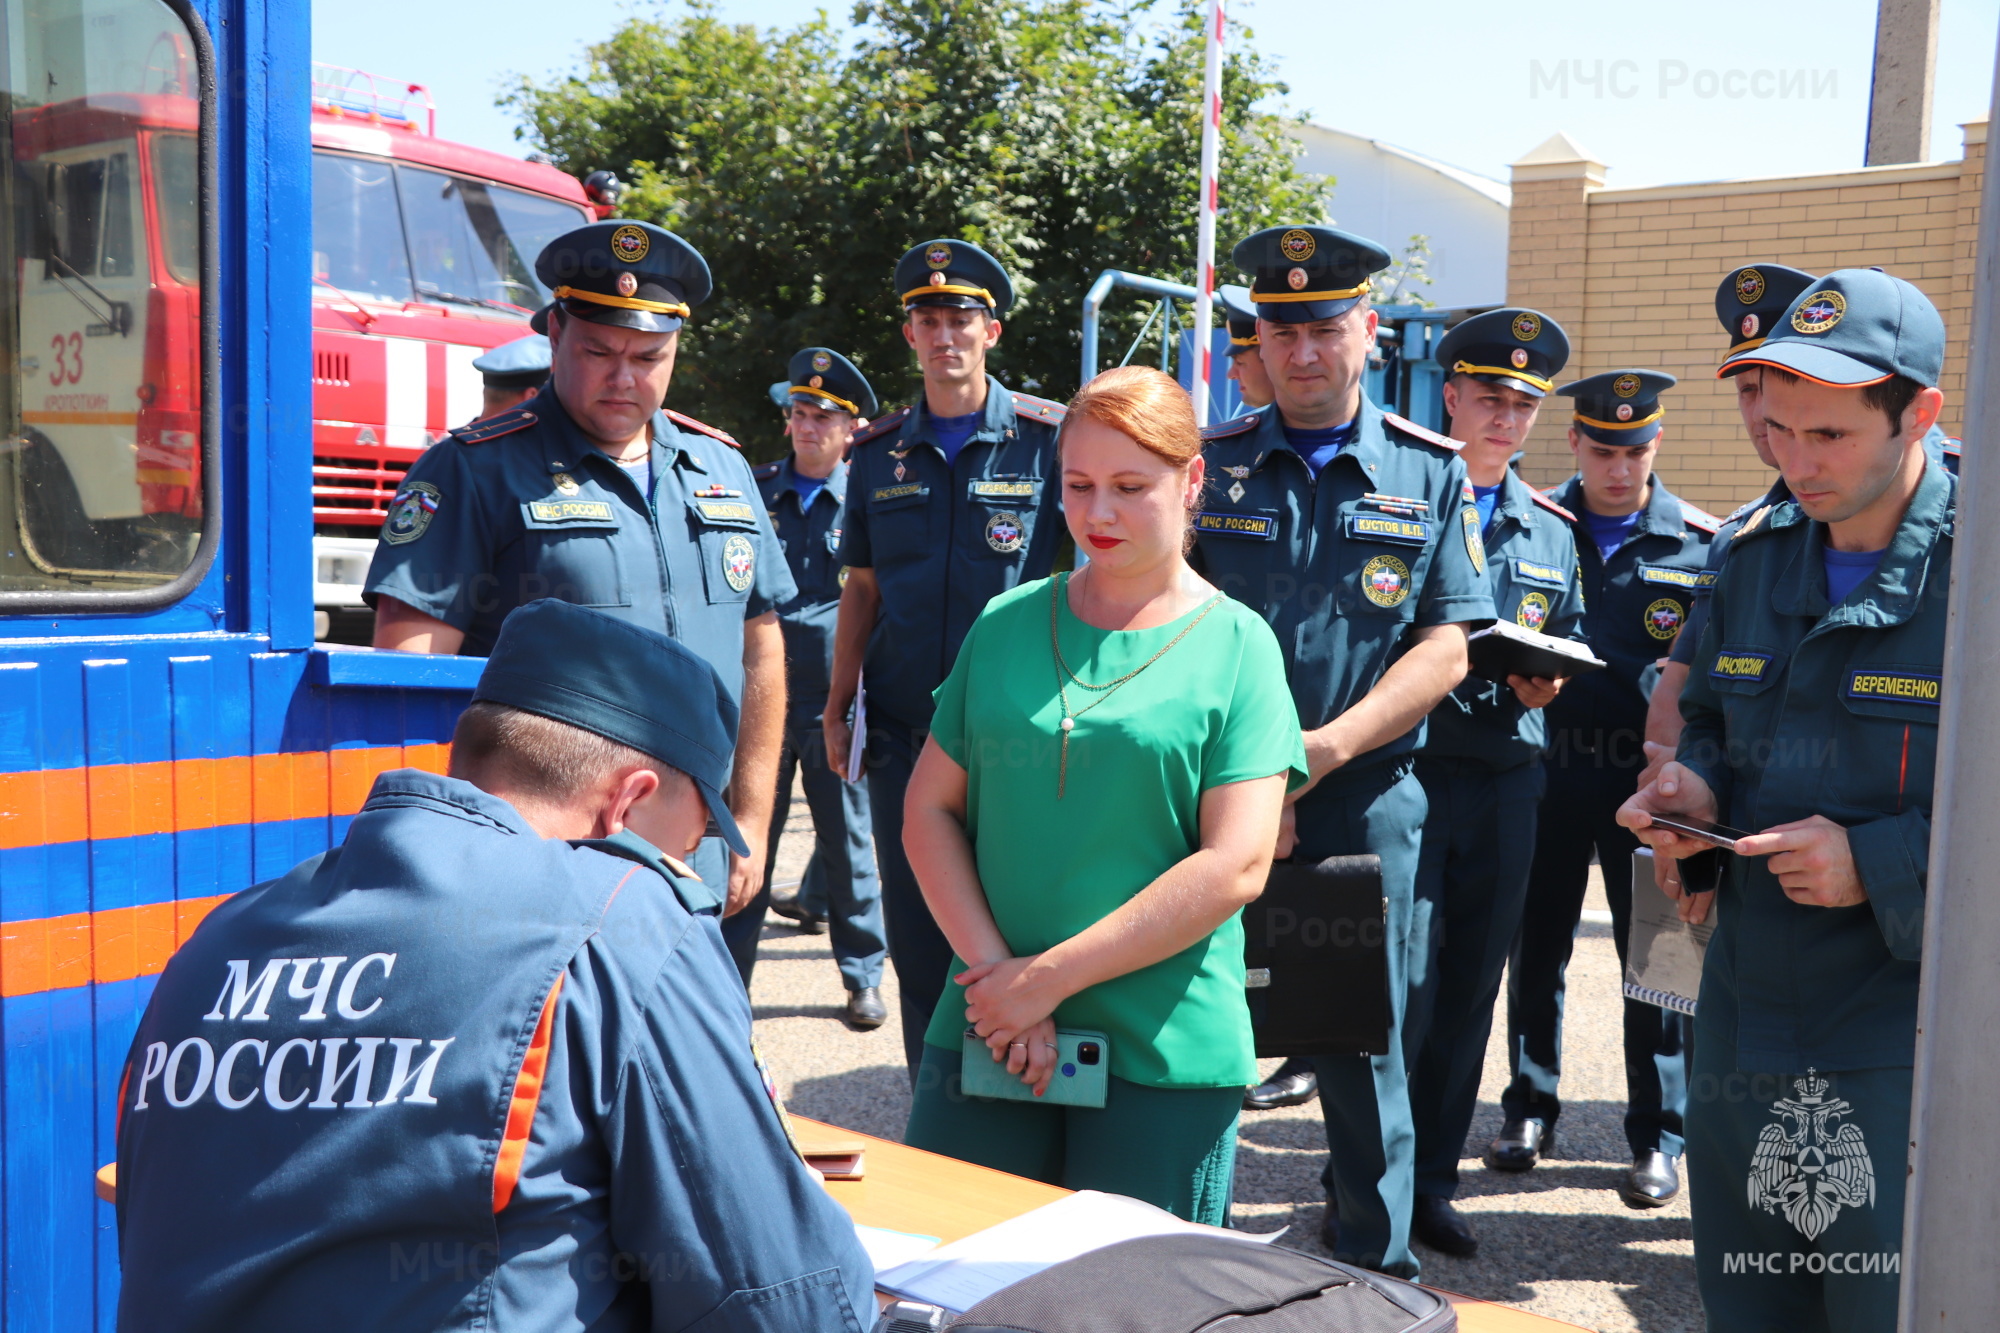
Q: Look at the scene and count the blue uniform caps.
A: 12